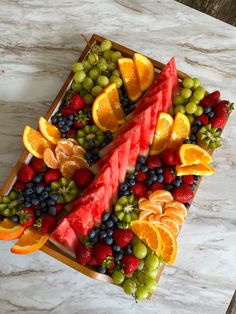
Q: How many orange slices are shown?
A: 14